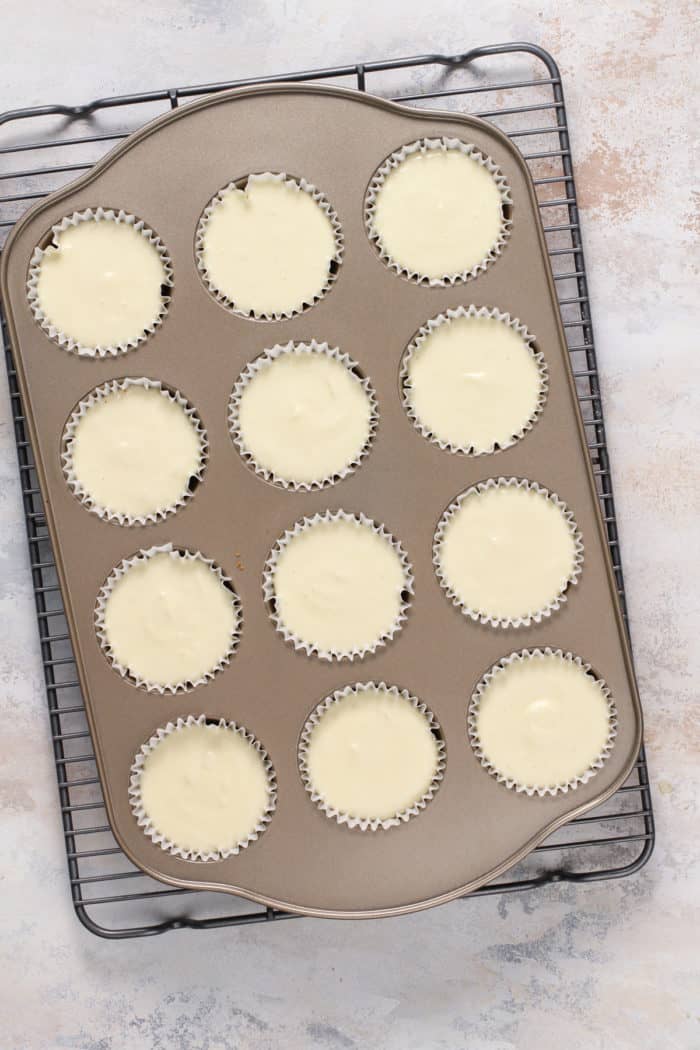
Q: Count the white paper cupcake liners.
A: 12